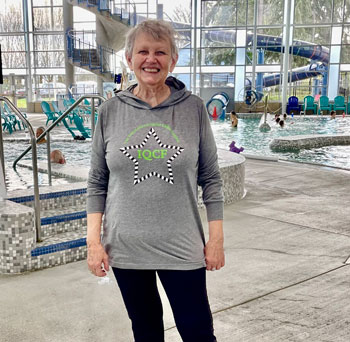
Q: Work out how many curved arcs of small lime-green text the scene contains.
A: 1